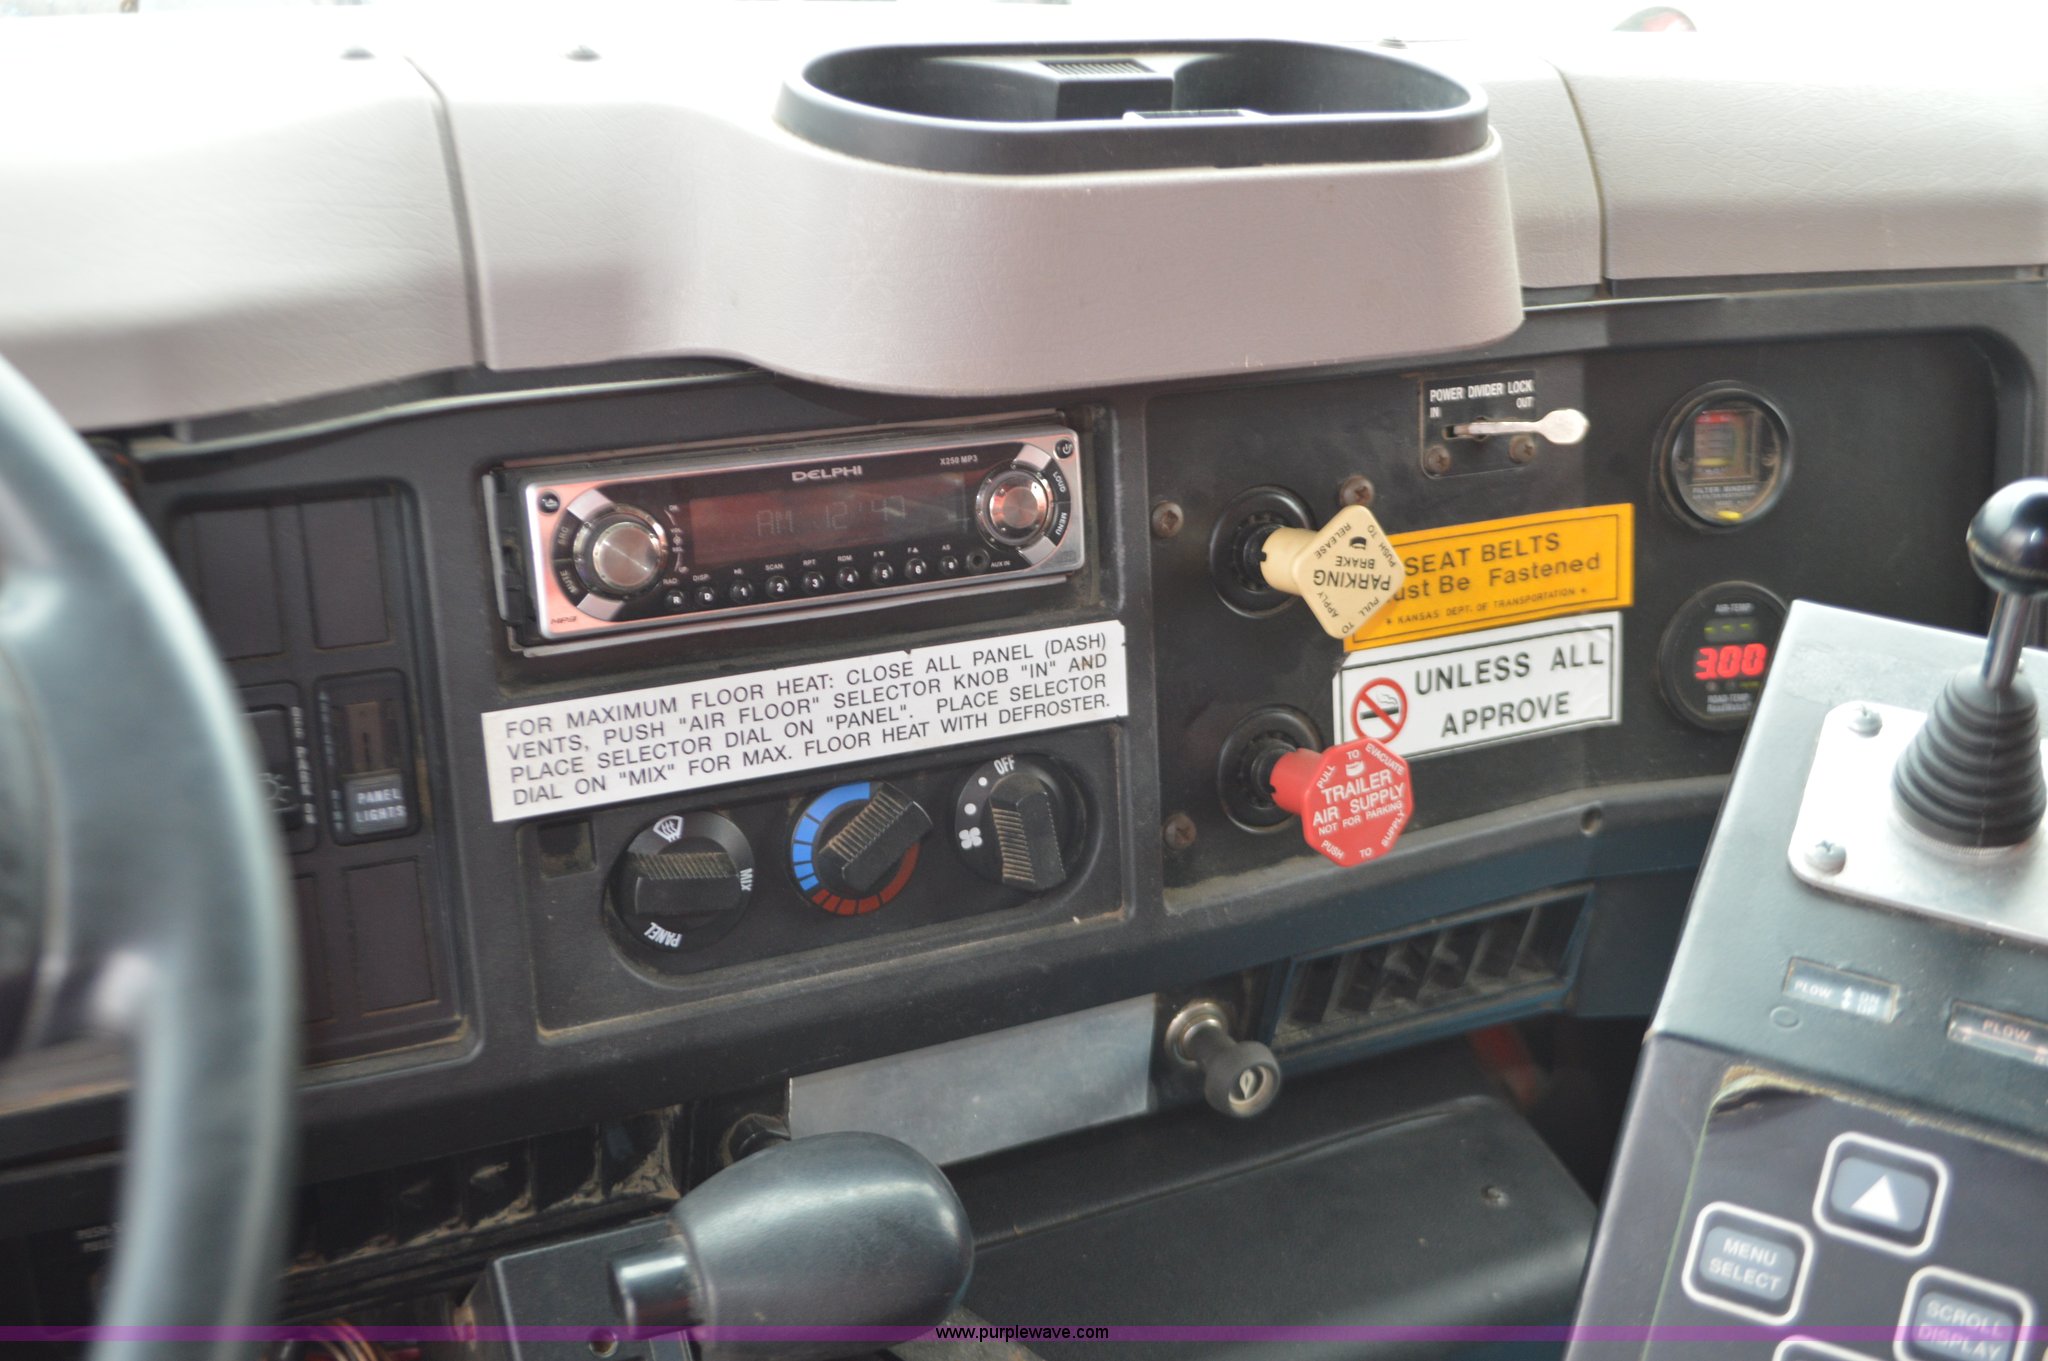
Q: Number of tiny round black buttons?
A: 11